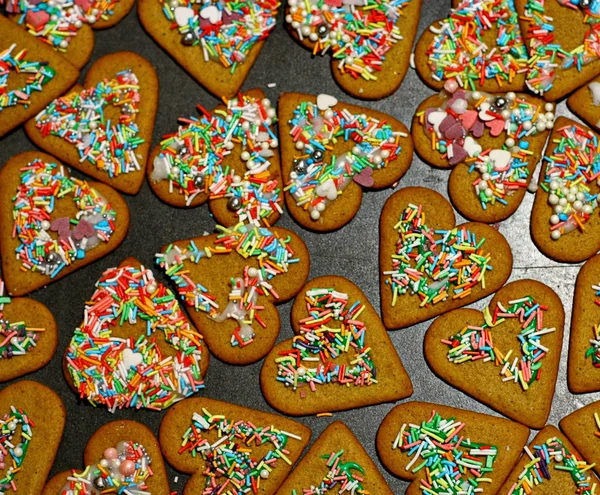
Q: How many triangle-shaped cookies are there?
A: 0